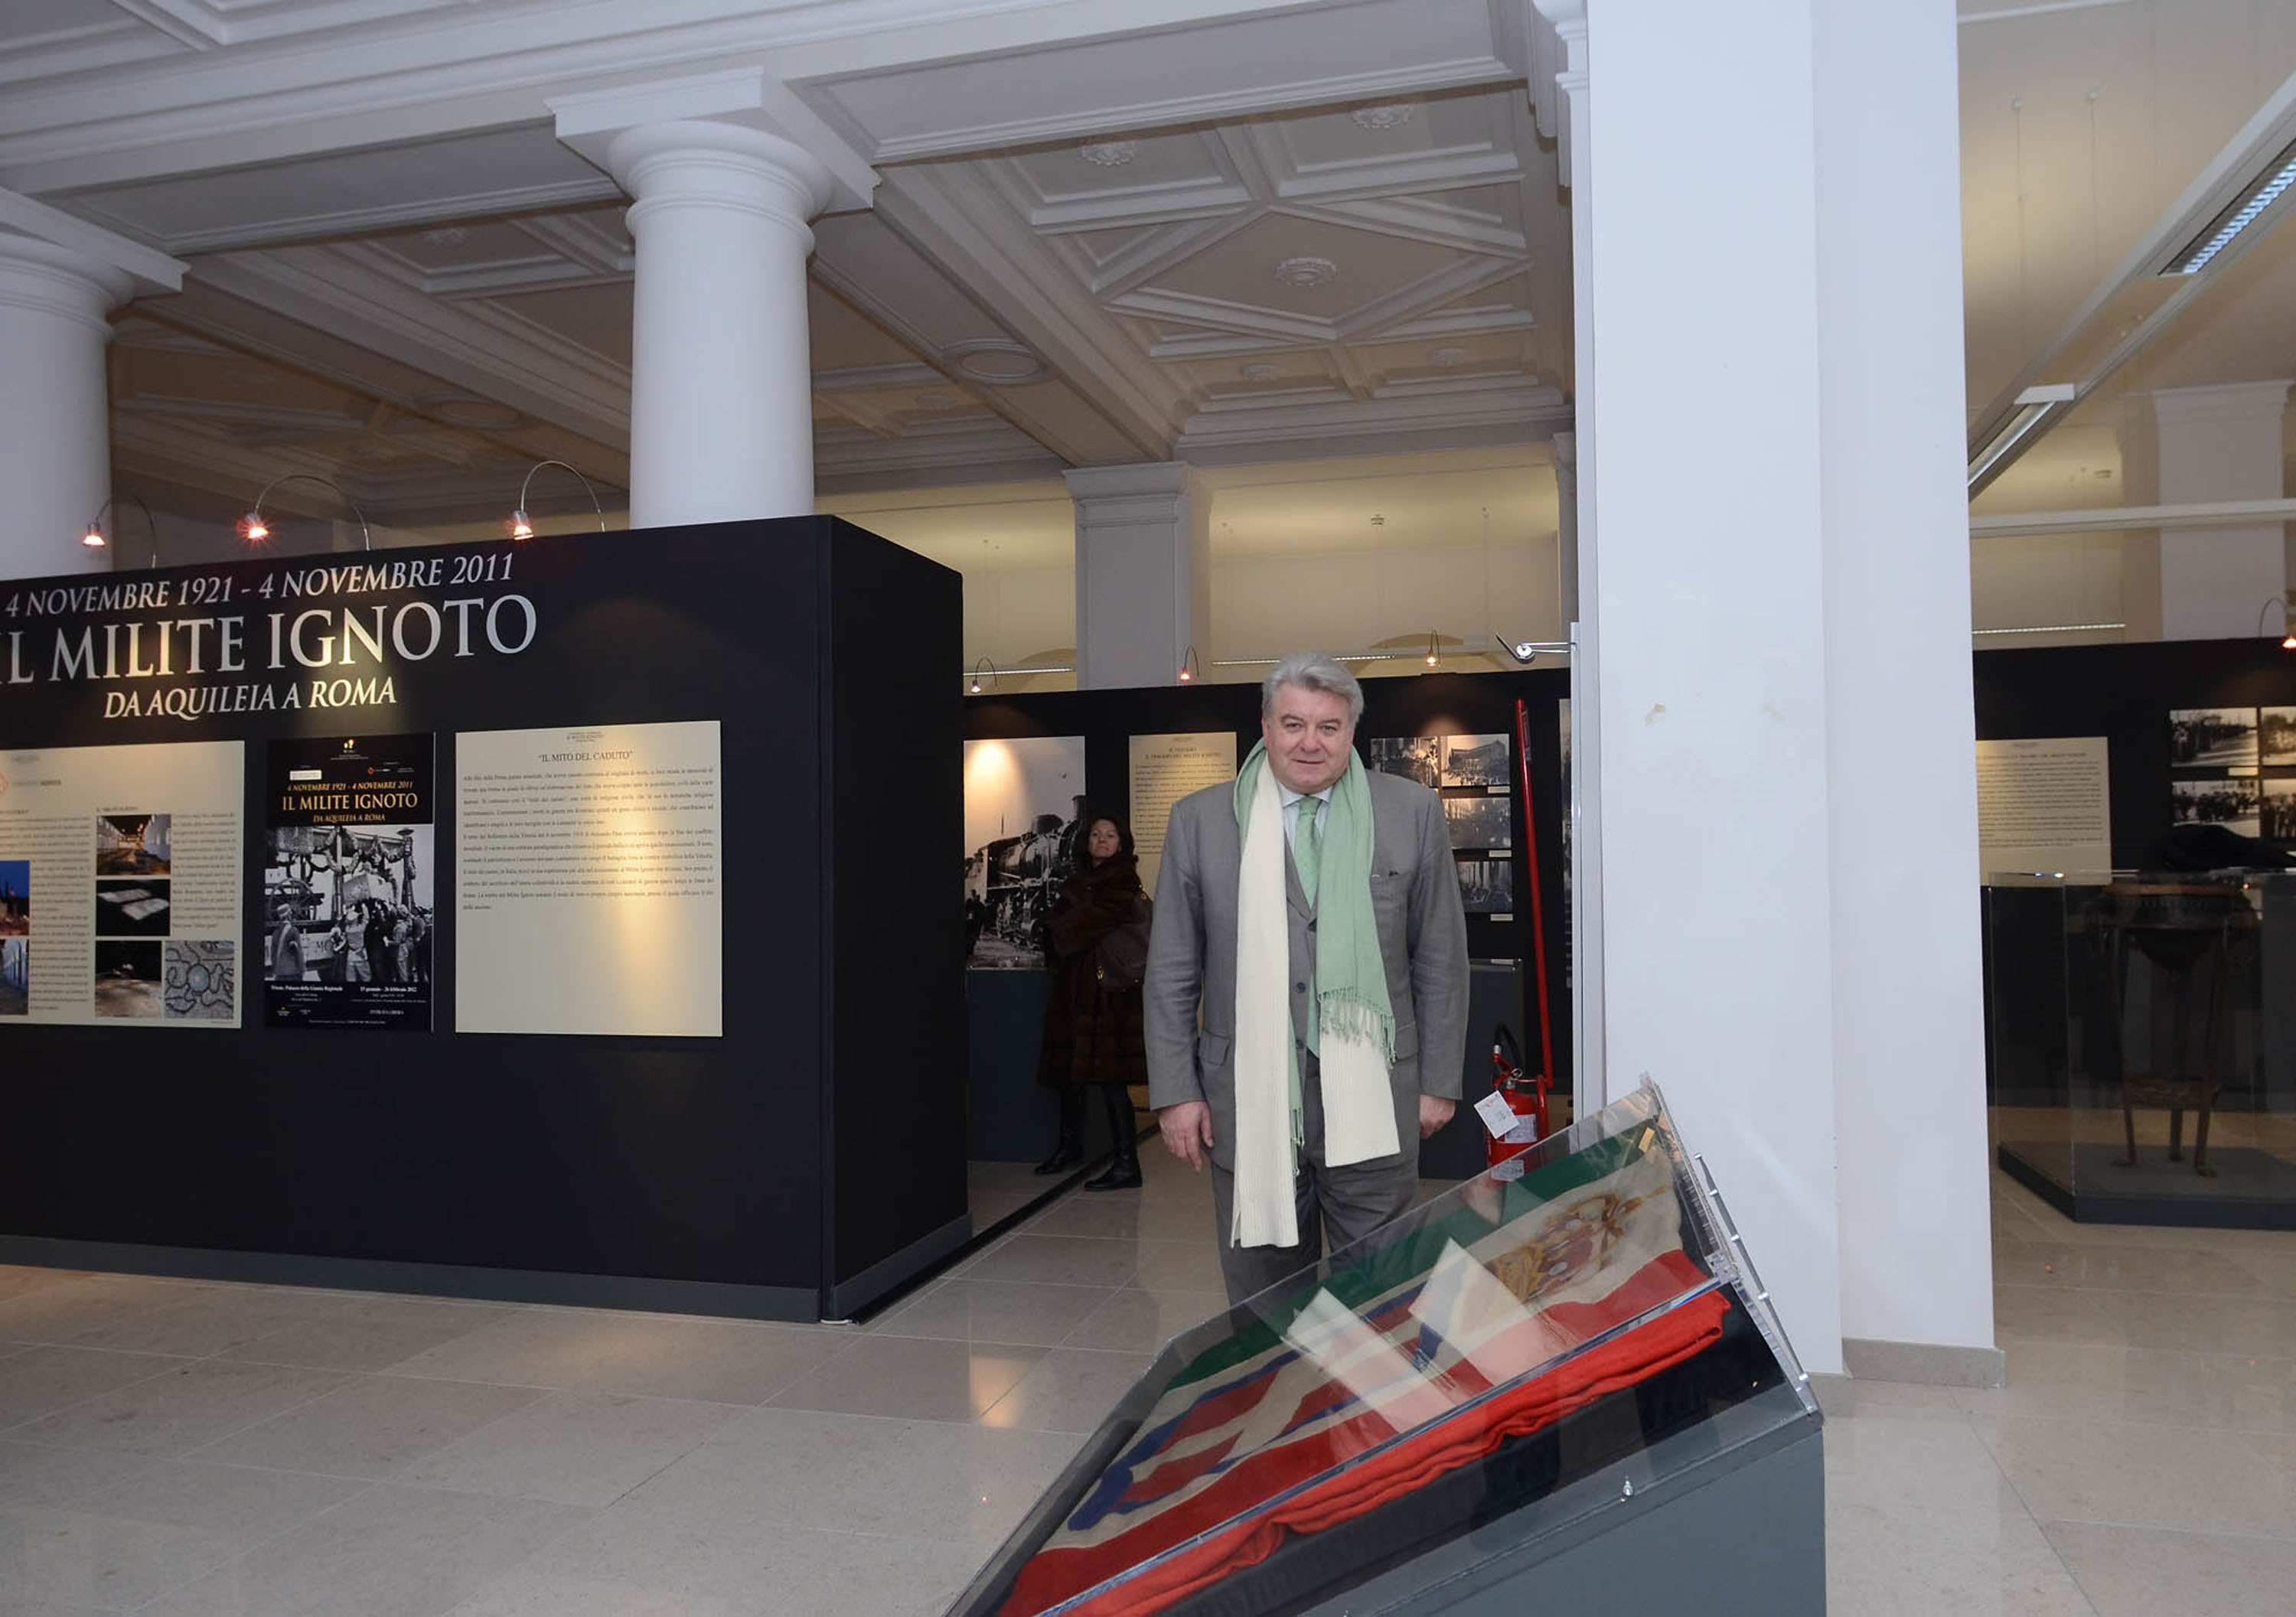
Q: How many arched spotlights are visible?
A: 7